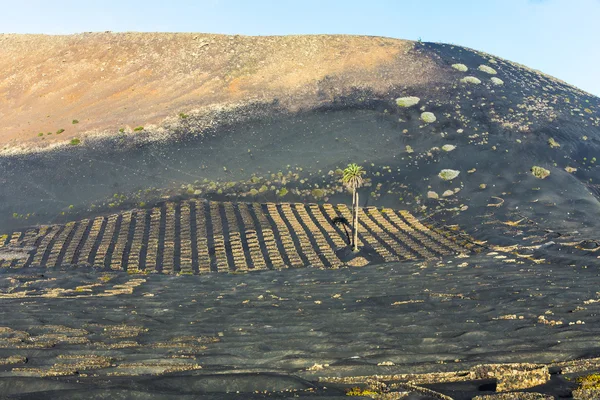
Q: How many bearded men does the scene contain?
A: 0